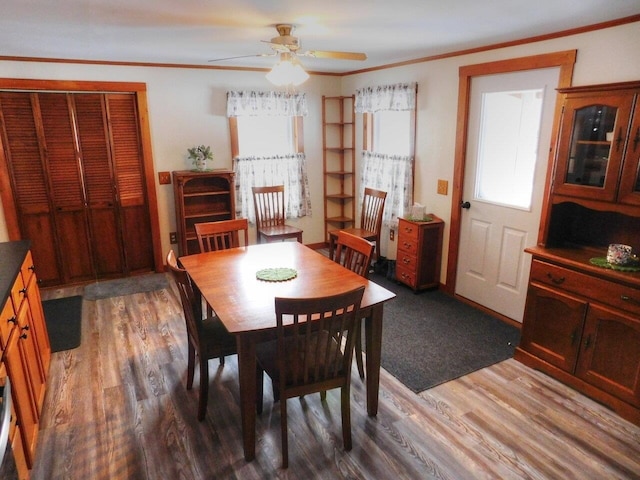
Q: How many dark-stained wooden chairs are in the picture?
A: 6